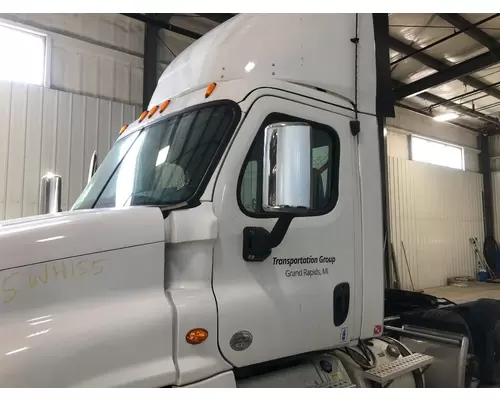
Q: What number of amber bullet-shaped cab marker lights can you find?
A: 5